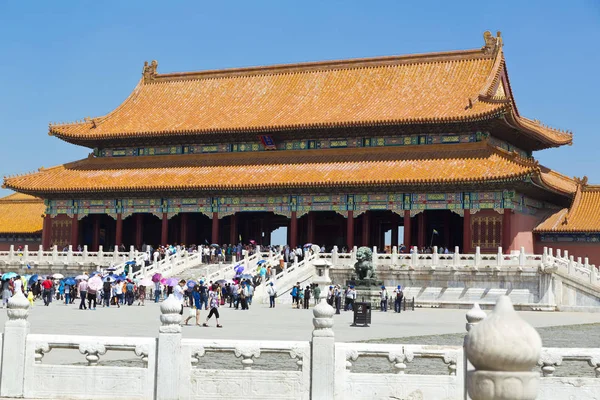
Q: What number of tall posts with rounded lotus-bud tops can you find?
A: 5